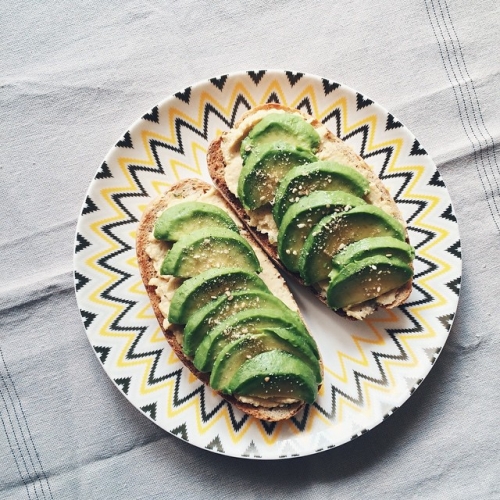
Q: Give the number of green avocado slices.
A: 14